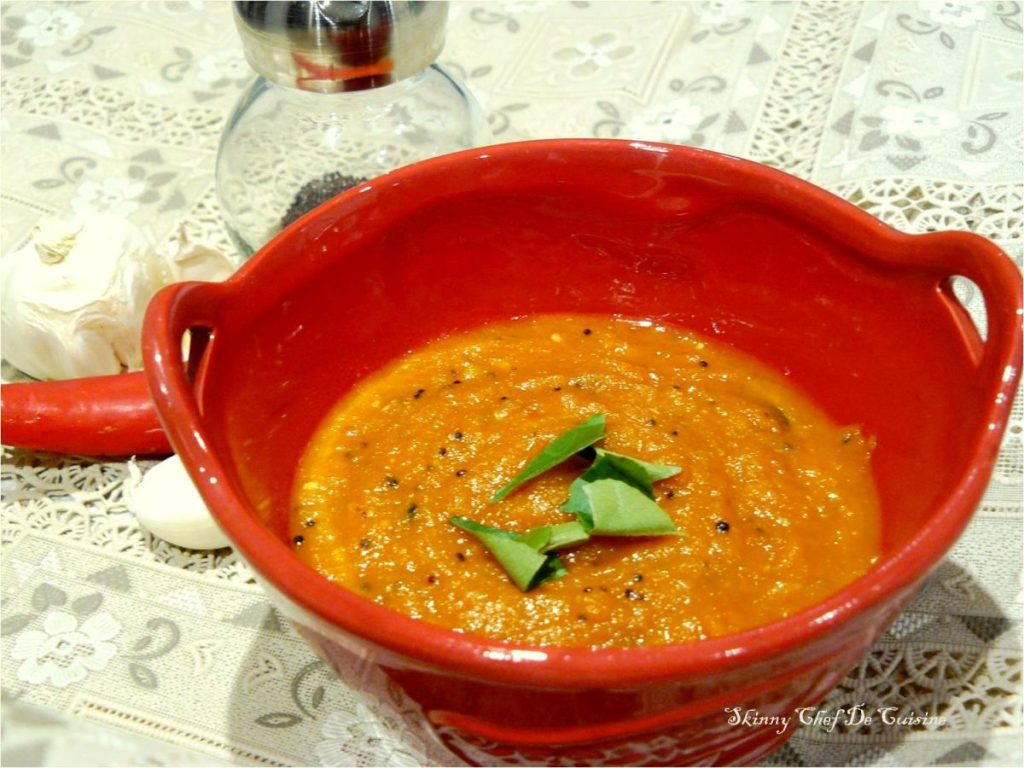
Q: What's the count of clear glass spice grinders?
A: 1